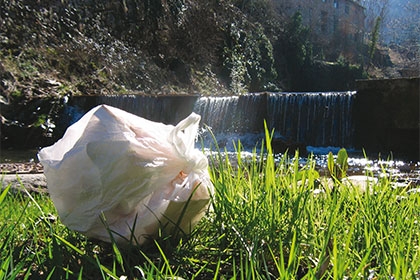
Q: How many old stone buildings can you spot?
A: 1